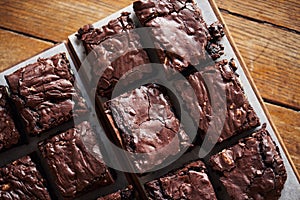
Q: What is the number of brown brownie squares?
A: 11